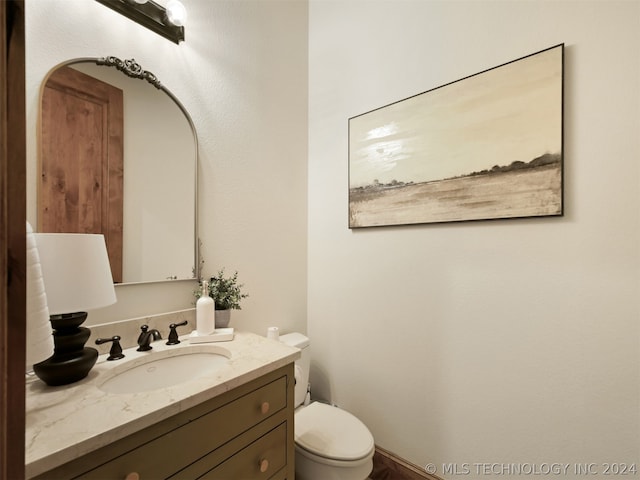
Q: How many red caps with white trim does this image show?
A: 0